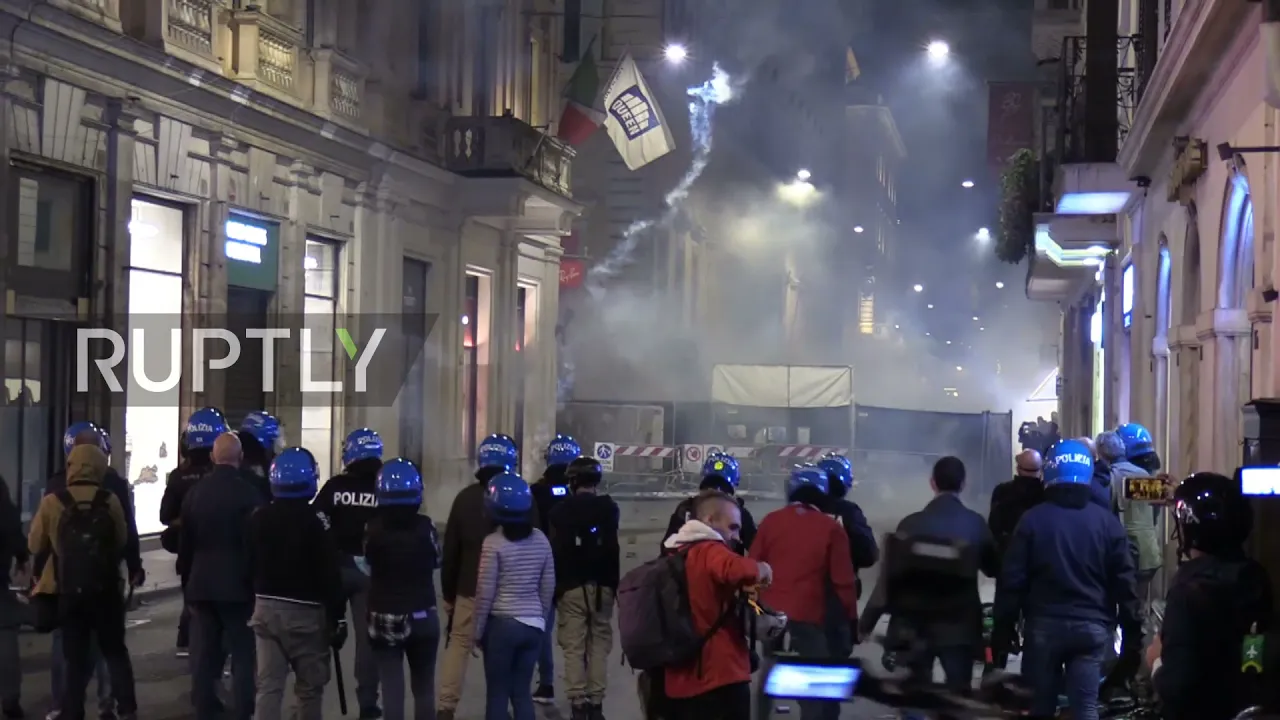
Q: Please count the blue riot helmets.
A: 14